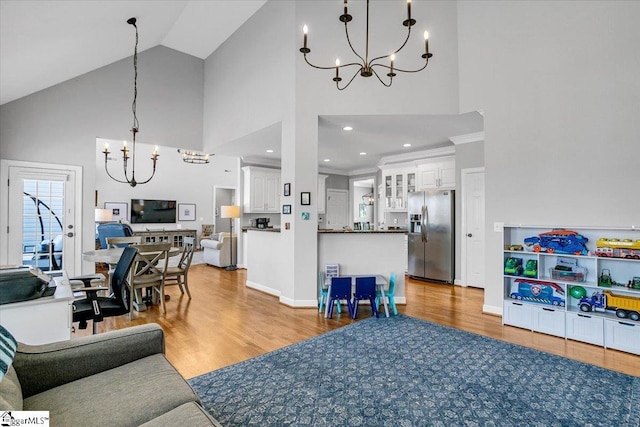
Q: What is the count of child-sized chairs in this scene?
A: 4